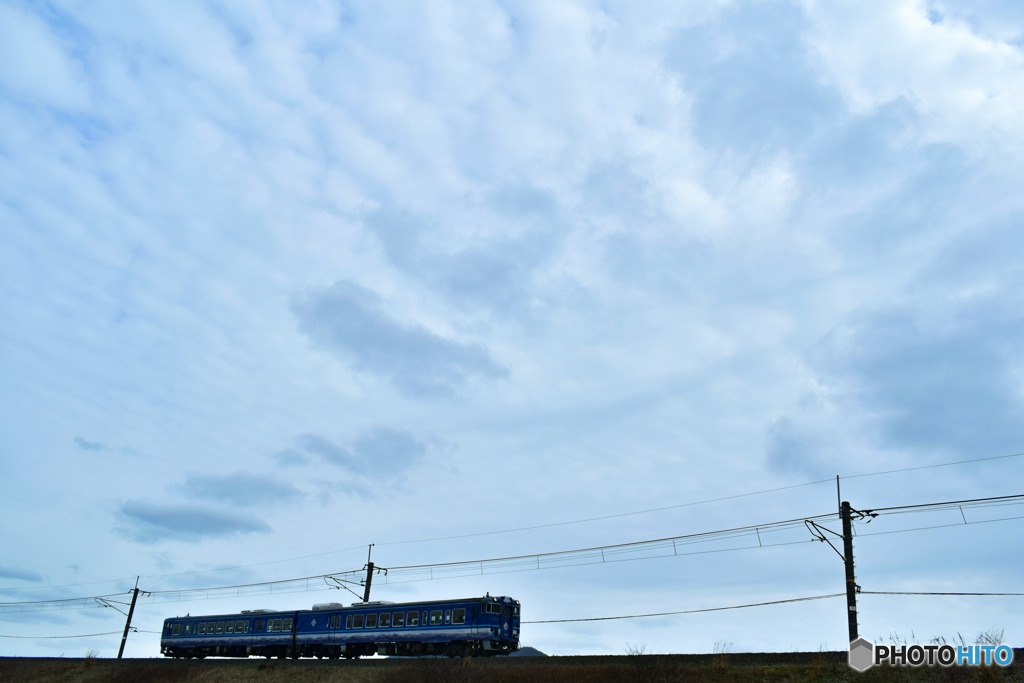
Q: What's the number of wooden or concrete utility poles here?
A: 3